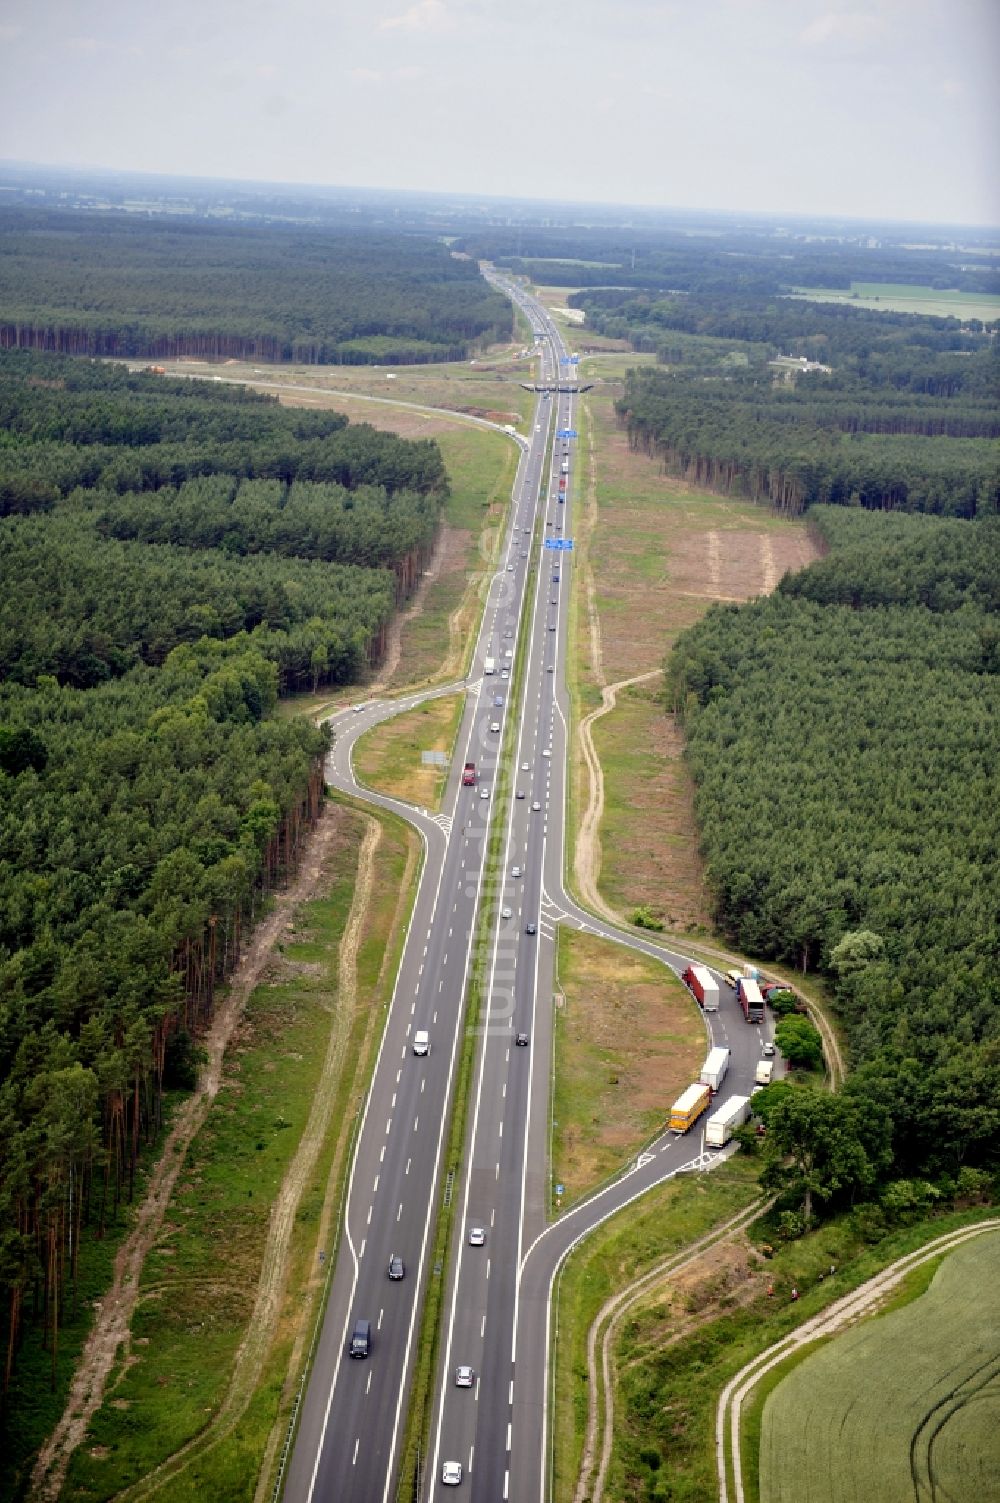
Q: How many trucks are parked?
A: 5